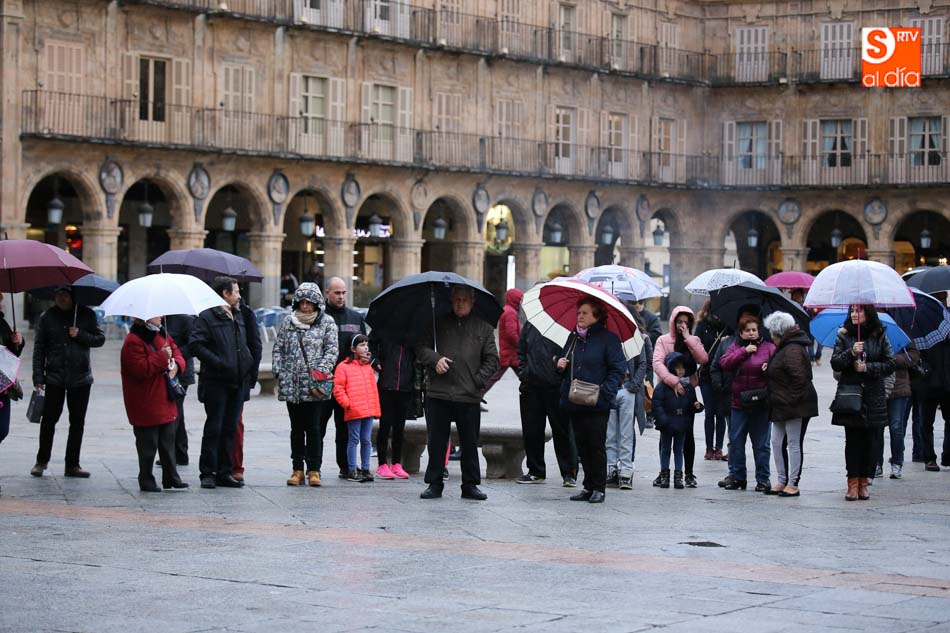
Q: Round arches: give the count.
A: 13